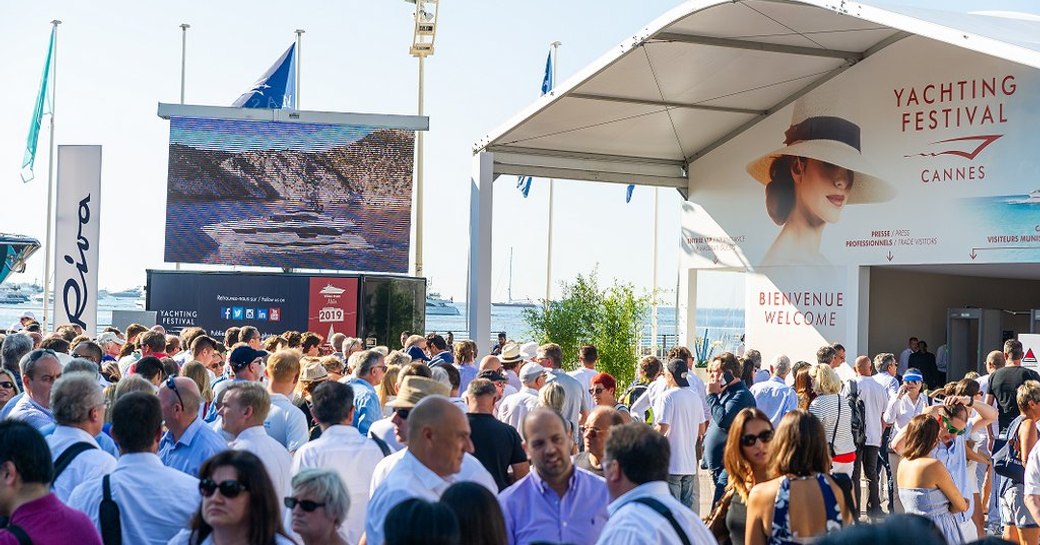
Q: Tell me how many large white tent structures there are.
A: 1